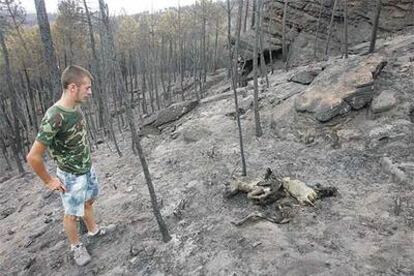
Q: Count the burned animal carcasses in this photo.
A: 1